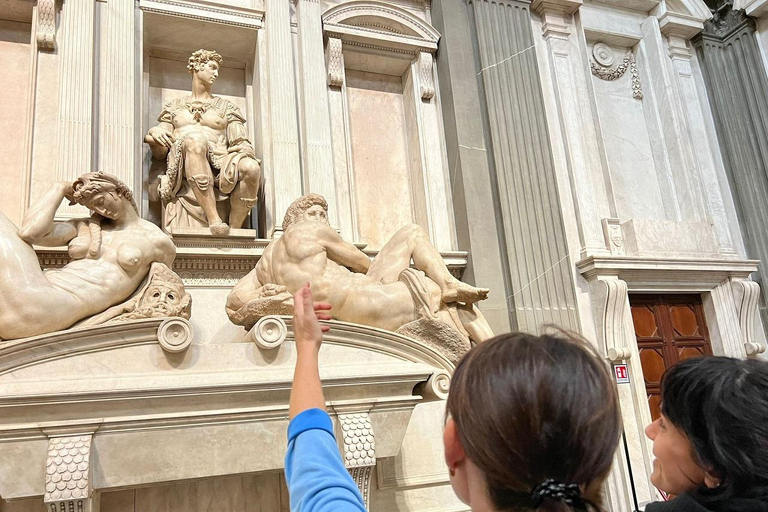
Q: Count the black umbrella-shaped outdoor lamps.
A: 0